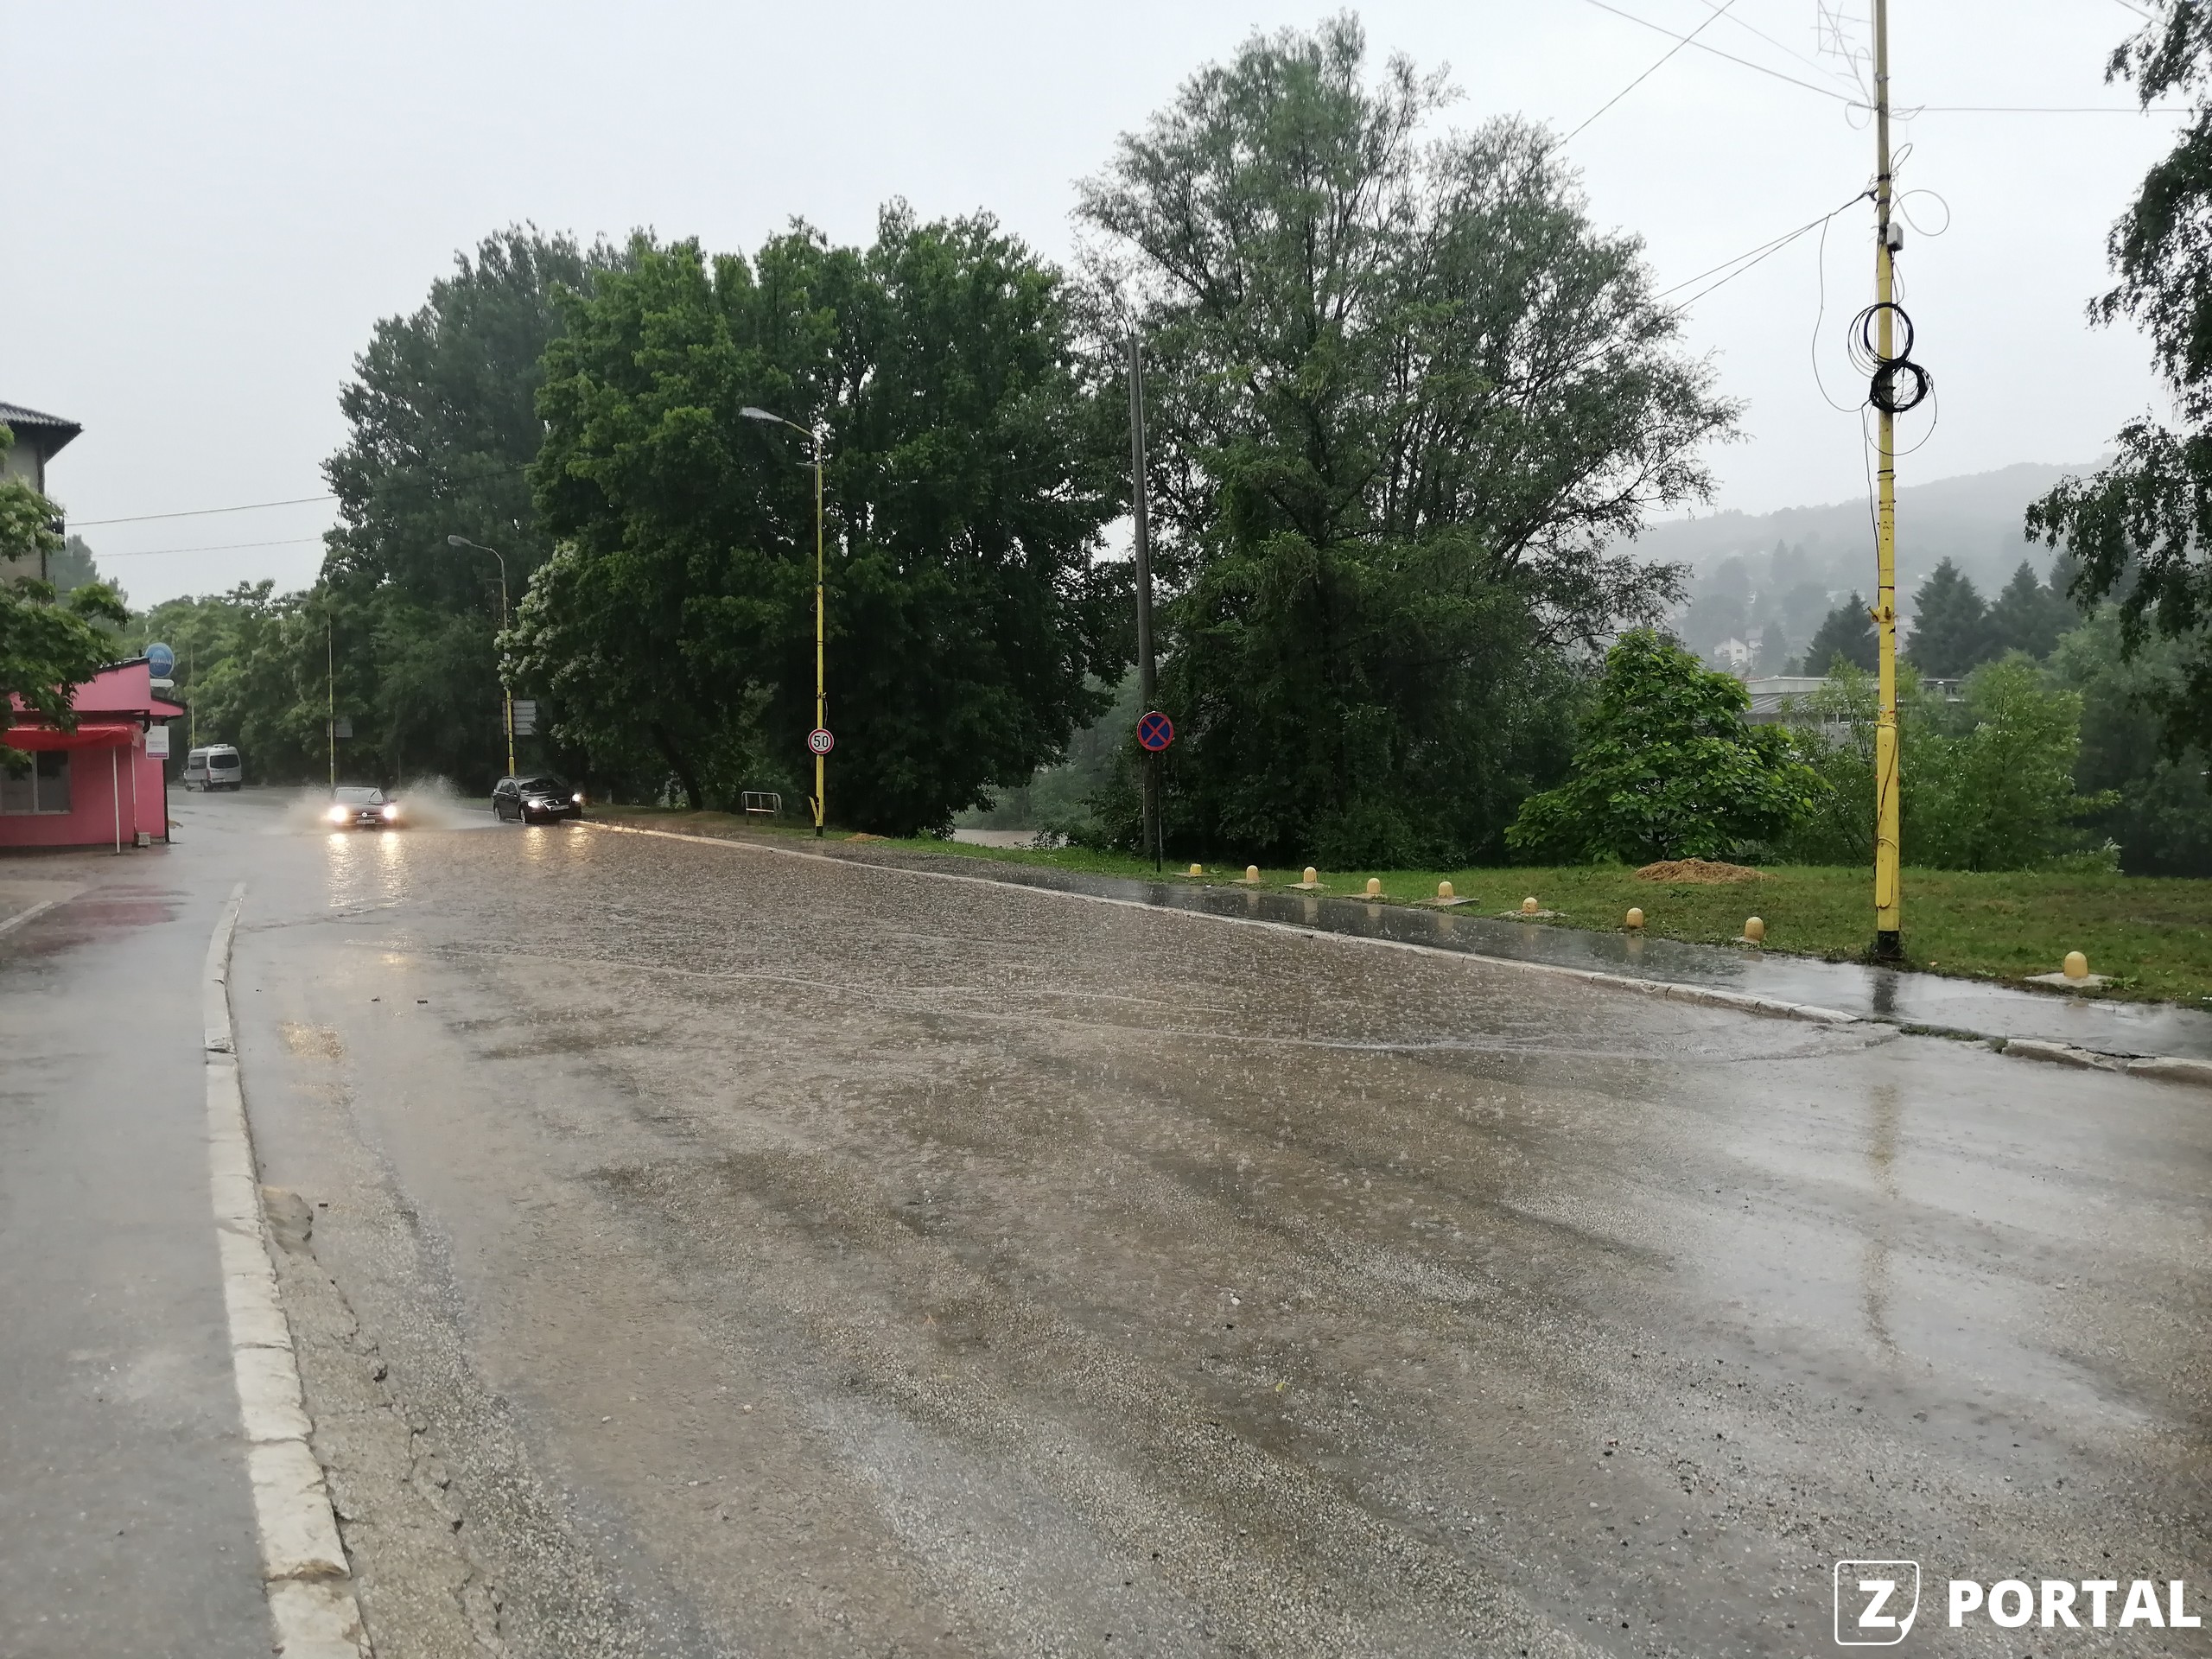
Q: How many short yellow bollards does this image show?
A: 9